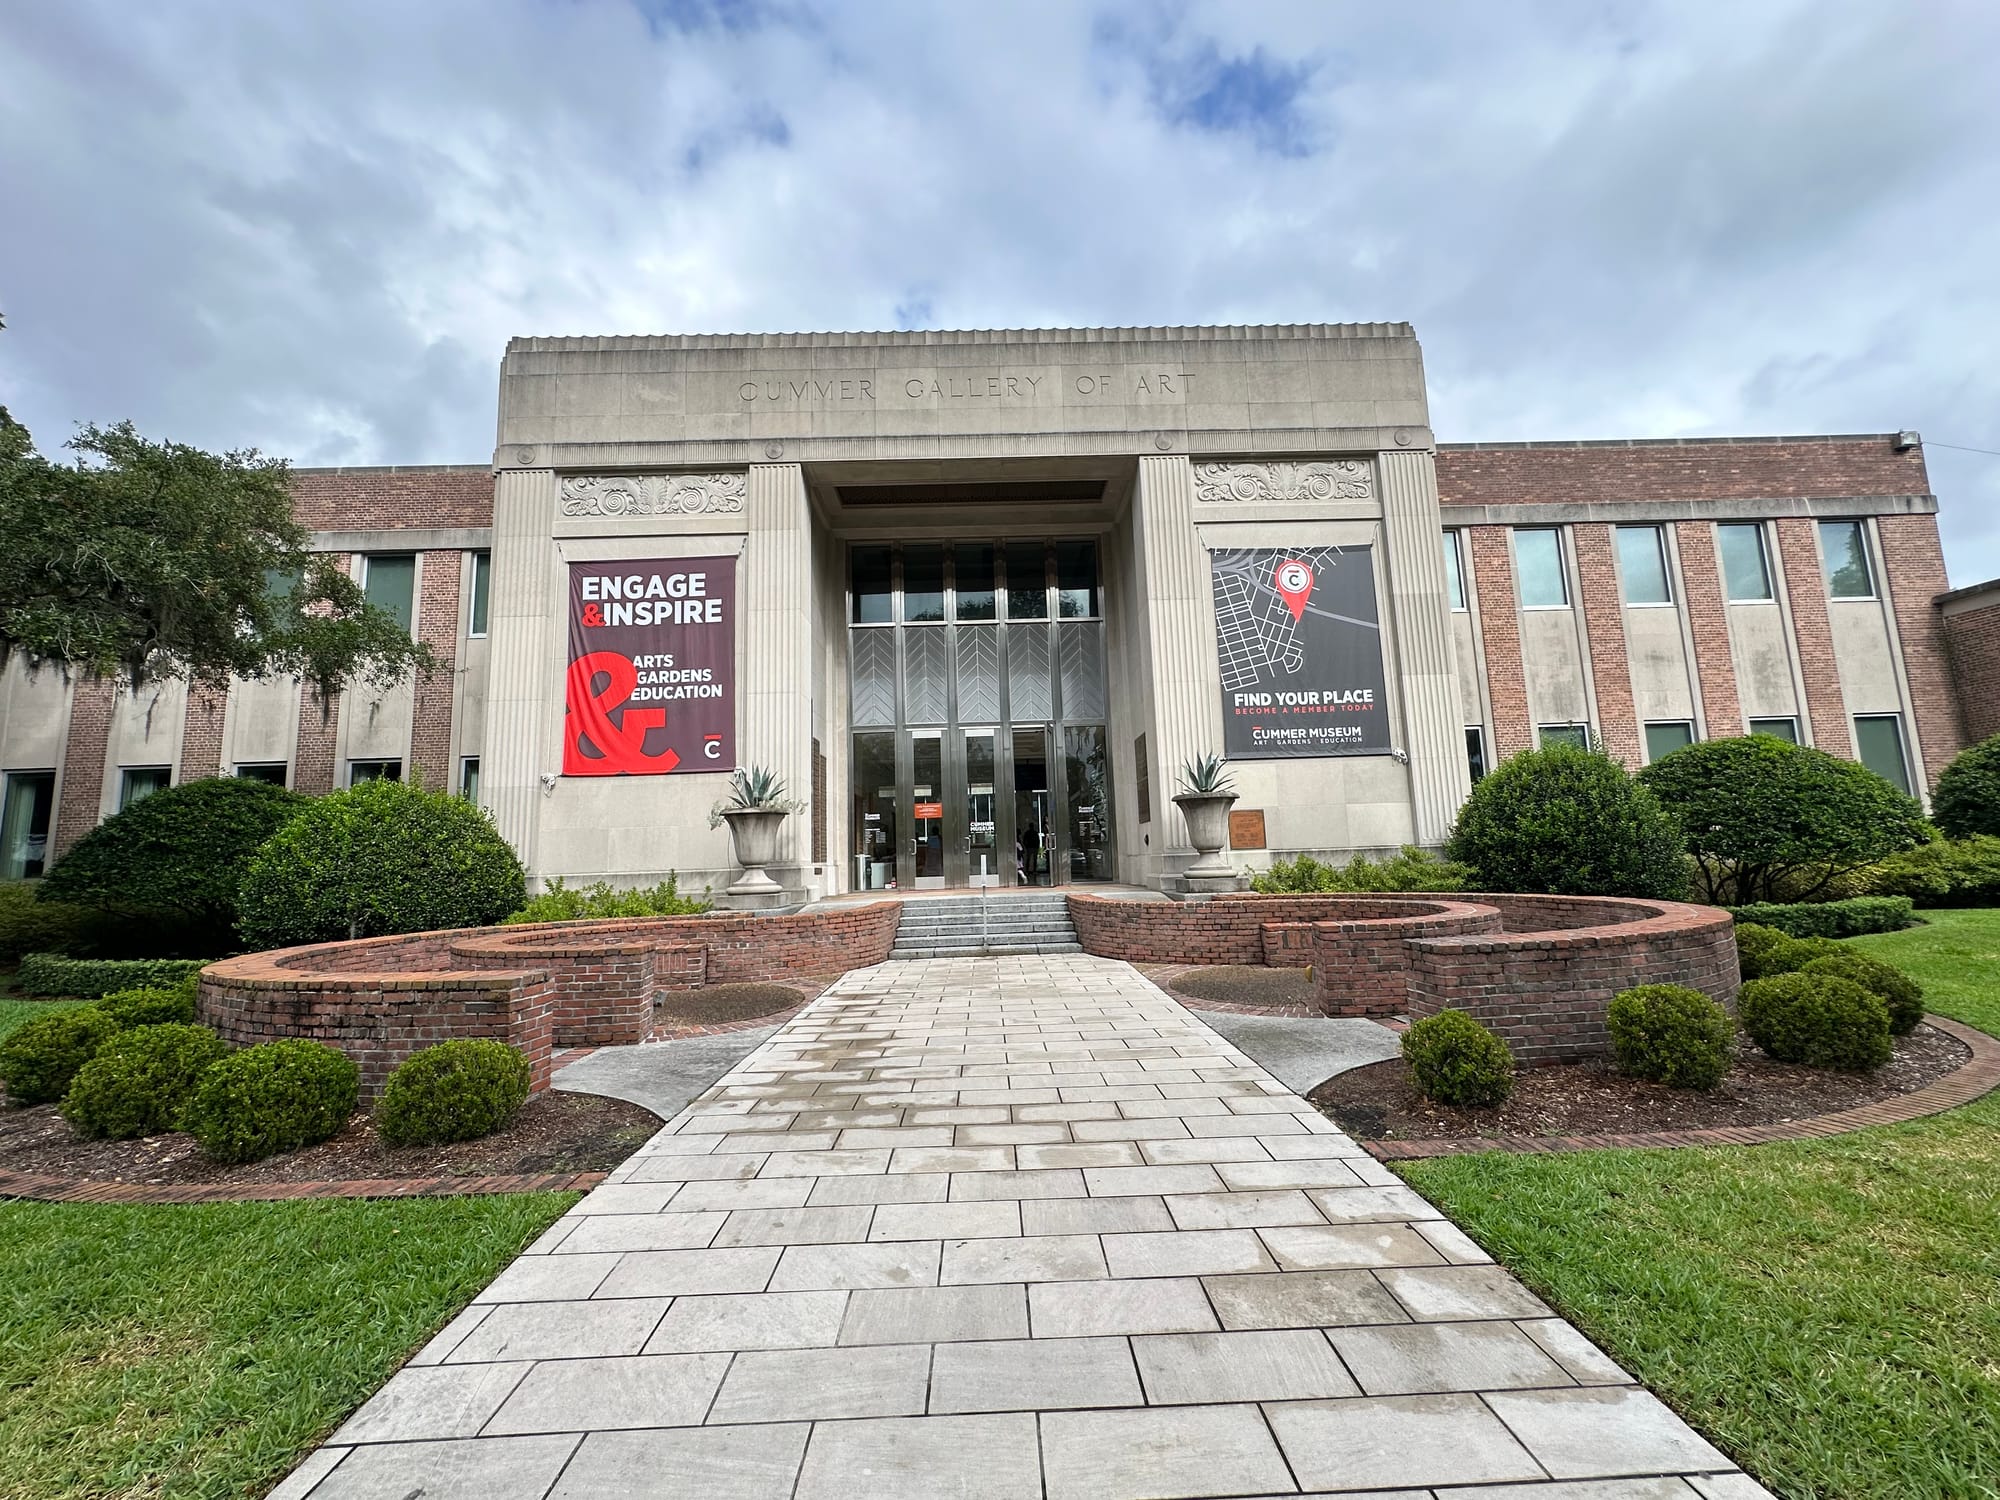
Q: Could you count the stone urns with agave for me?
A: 2